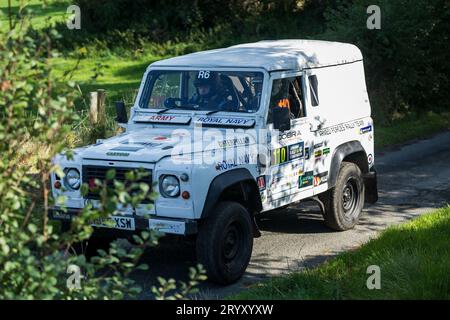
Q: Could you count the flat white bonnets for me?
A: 1